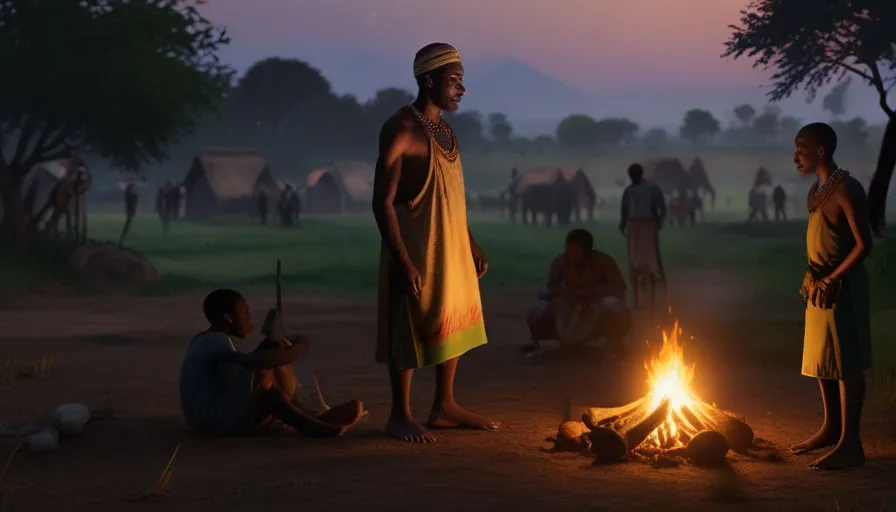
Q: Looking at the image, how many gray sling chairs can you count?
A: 0